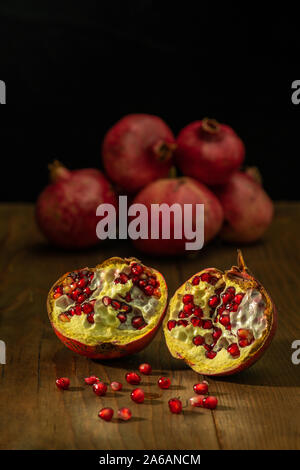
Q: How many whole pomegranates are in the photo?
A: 5